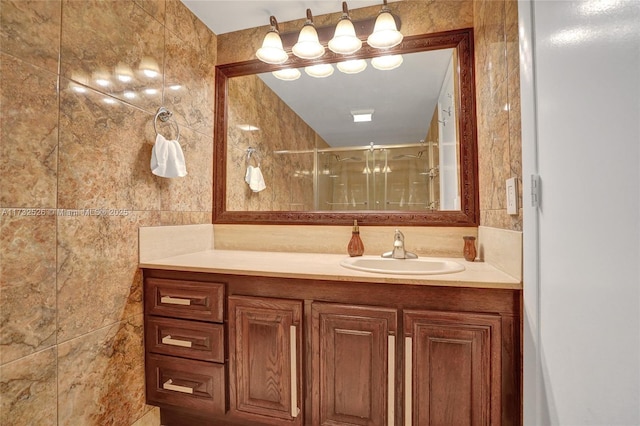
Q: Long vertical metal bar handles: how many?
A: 3